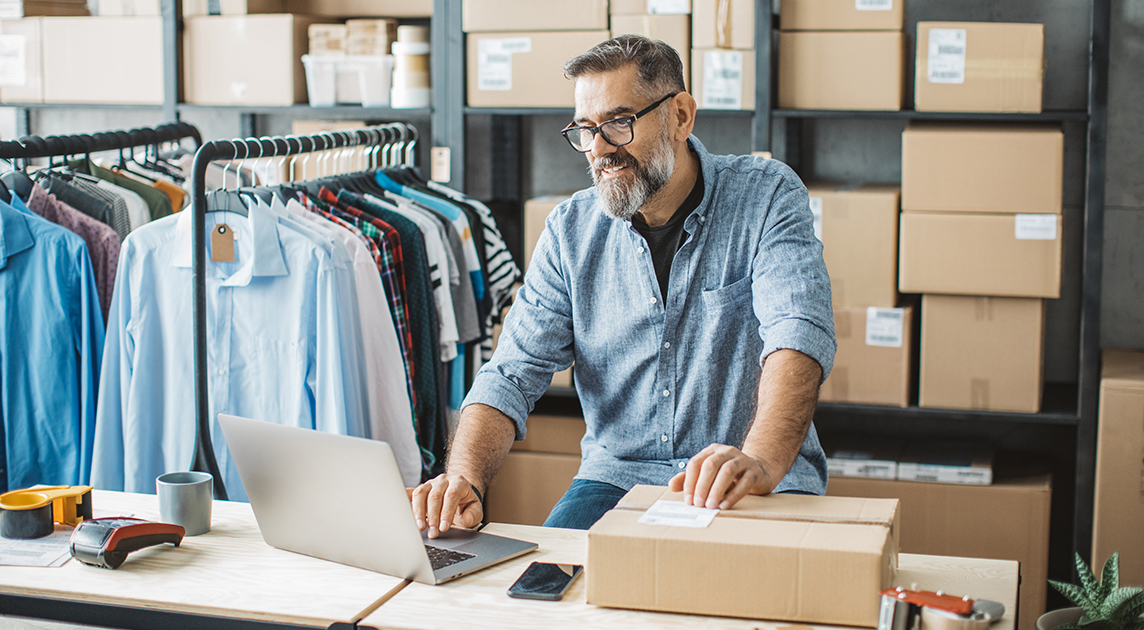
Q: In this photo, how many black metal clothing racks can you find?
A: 2